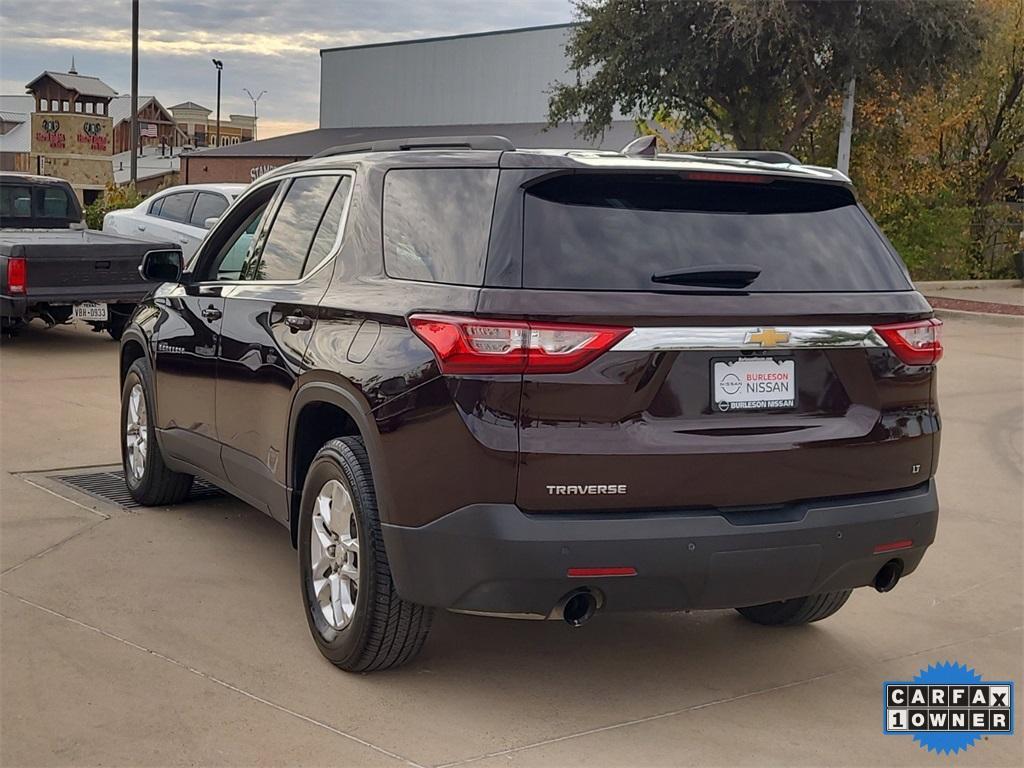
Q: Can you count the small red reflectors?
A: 2